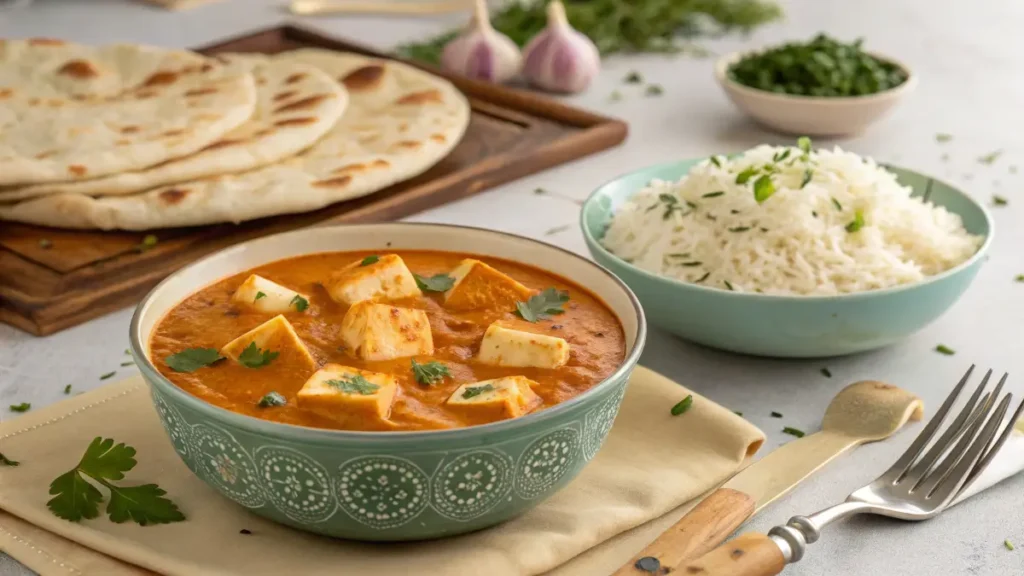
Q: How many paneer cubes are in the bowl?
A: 8